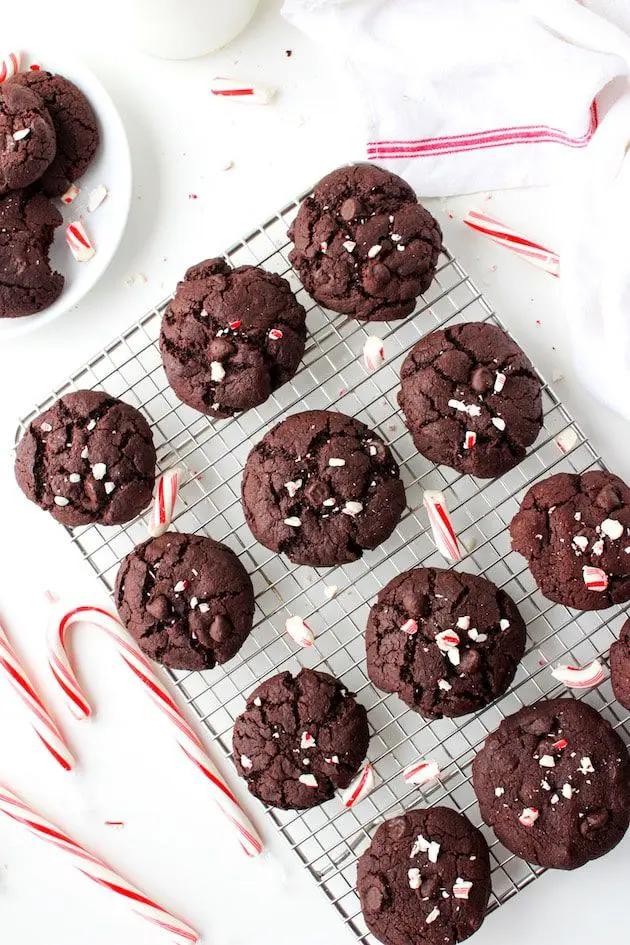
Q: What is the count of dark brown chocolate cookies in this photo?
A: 15